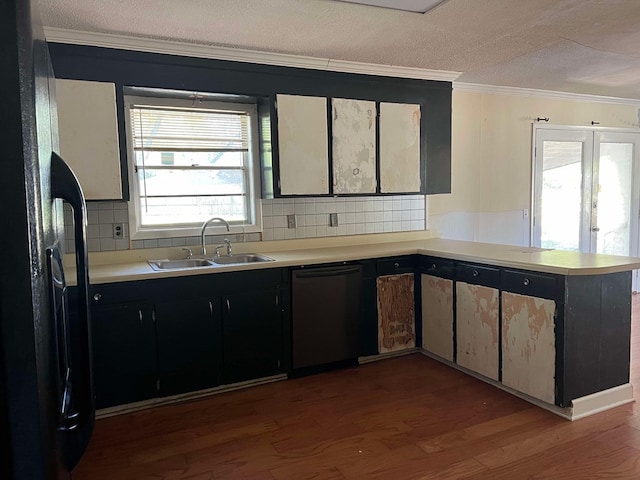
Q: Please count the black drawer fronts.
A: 5